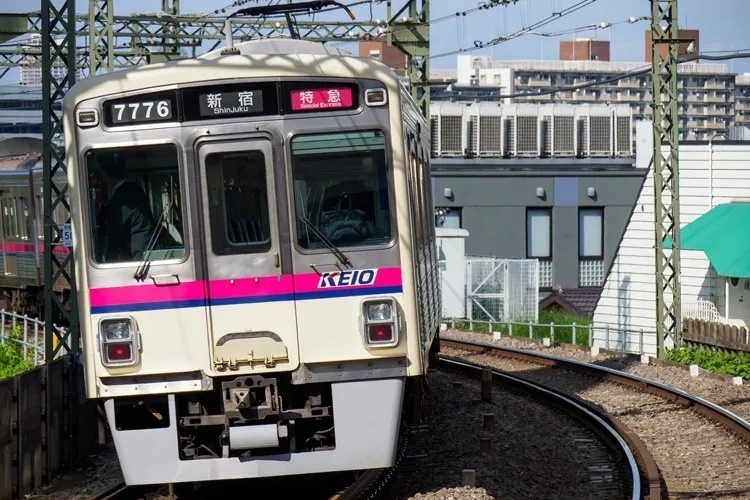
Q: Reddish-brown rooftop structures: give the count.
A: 3